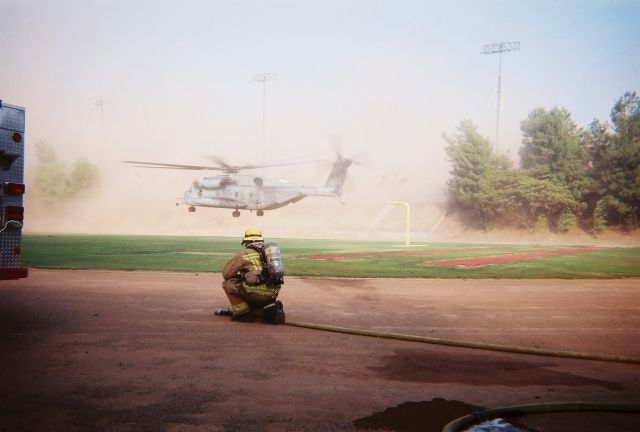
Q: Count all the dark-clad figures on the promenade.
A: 0